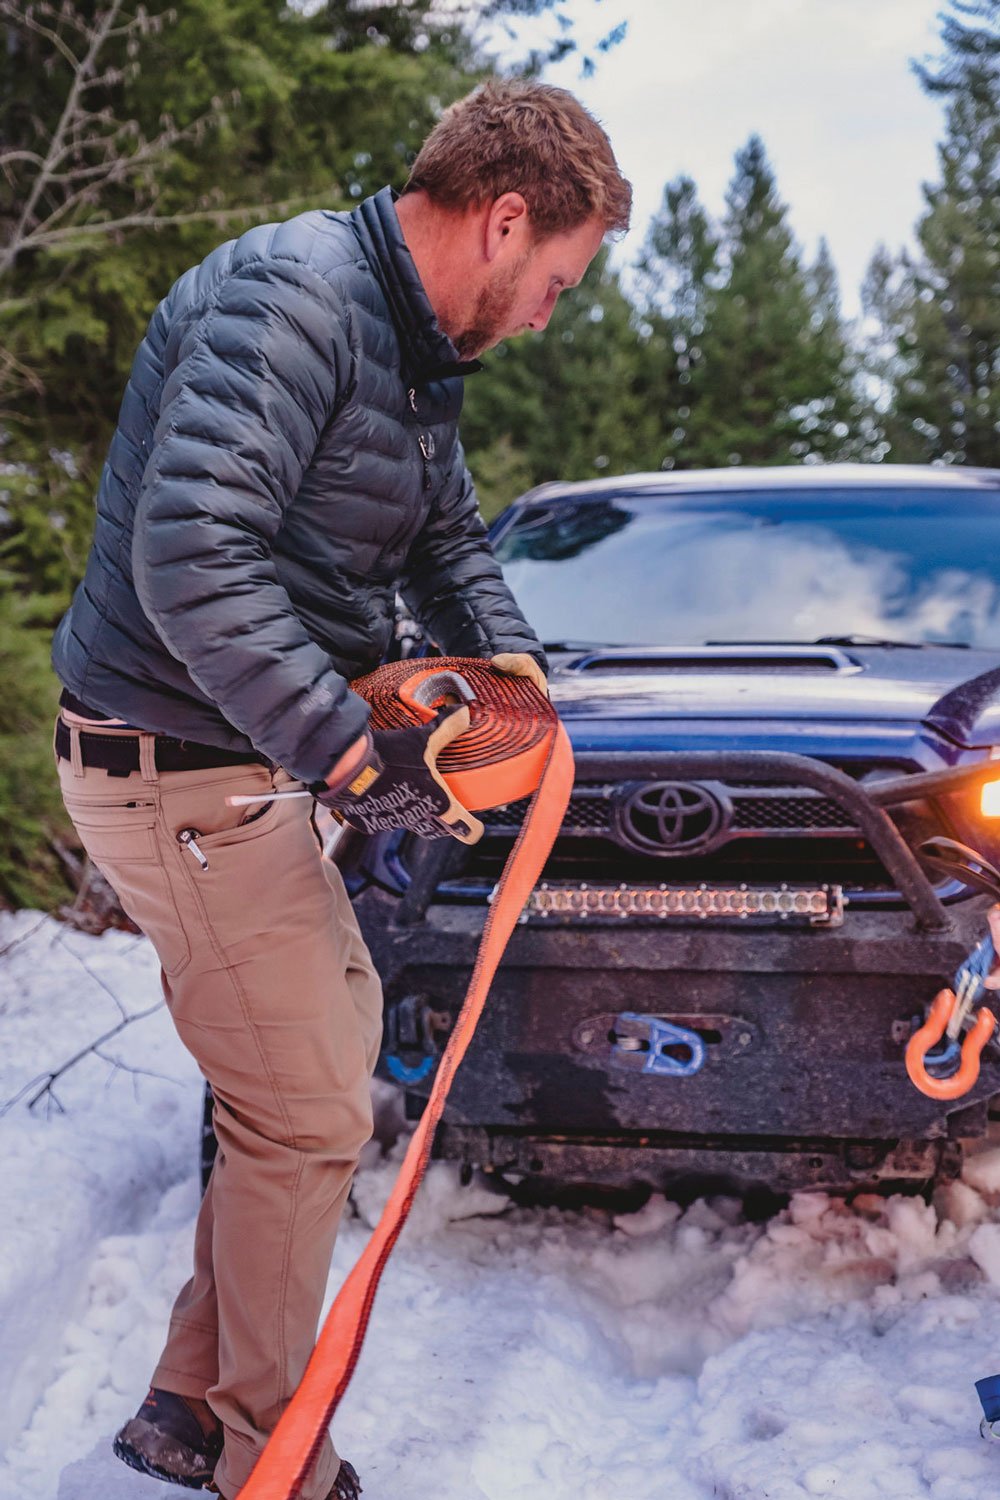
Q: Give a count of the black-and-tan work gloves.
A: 2